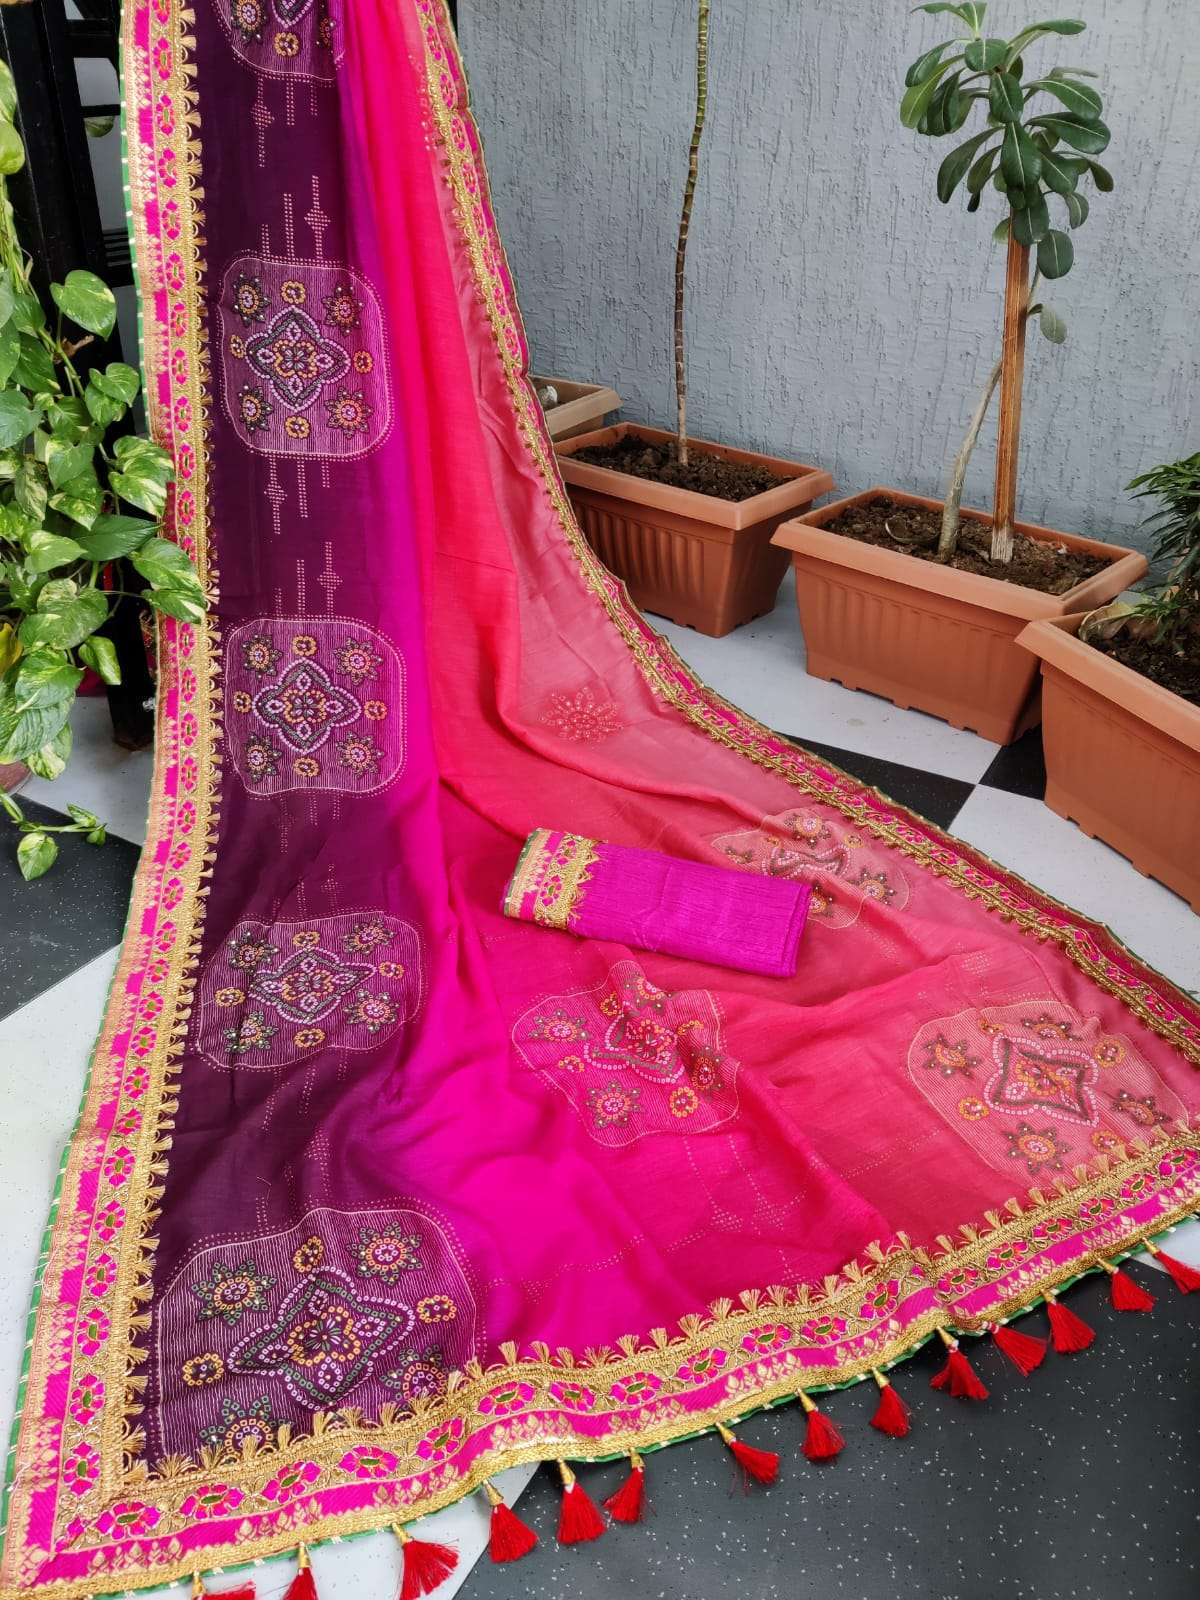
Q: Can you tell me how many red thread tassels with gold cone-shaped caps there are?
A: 14